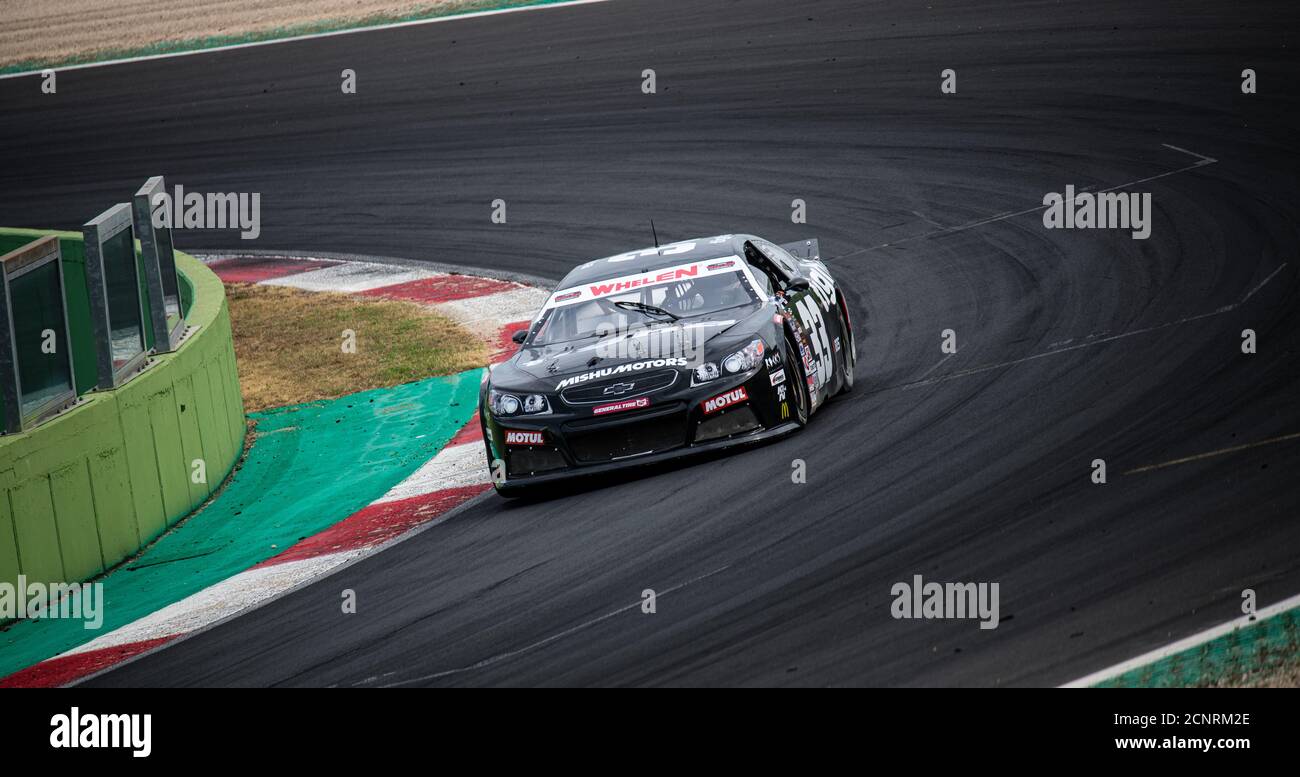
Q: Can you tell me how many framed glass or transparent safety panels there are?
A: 3